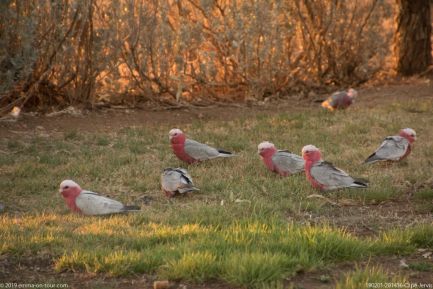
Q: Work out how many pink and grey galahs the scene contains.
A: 7